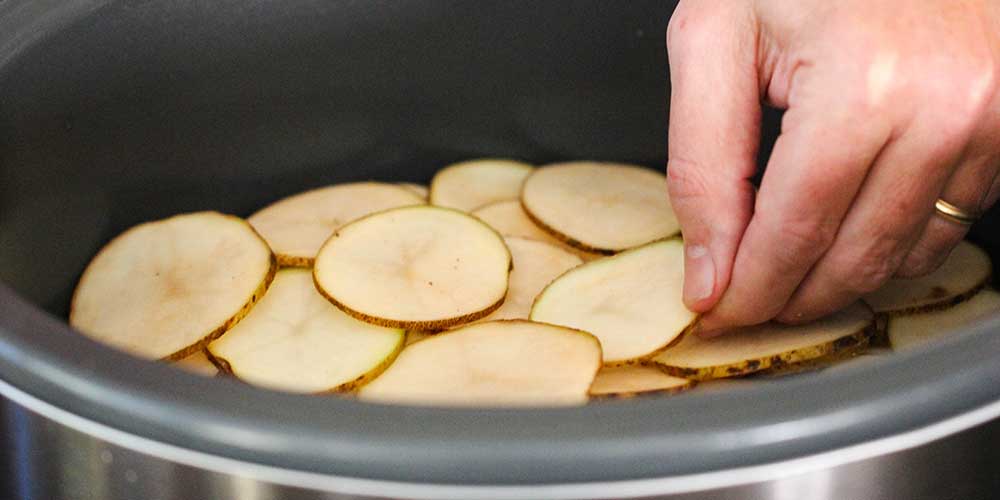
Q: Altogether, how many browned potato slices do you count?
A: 0